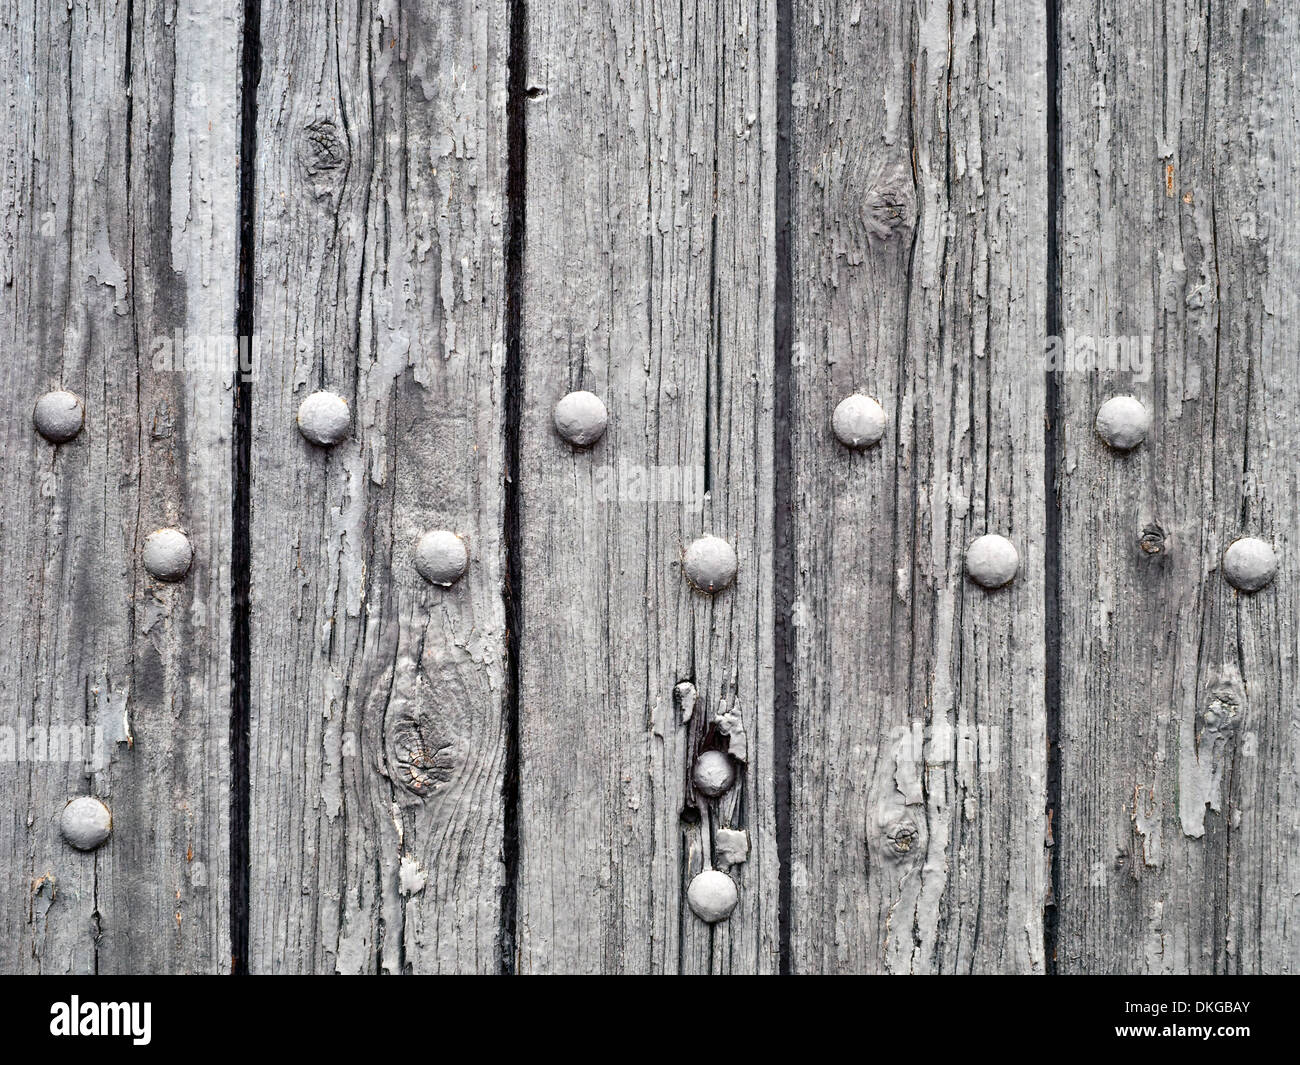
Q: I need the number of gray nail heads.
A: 13